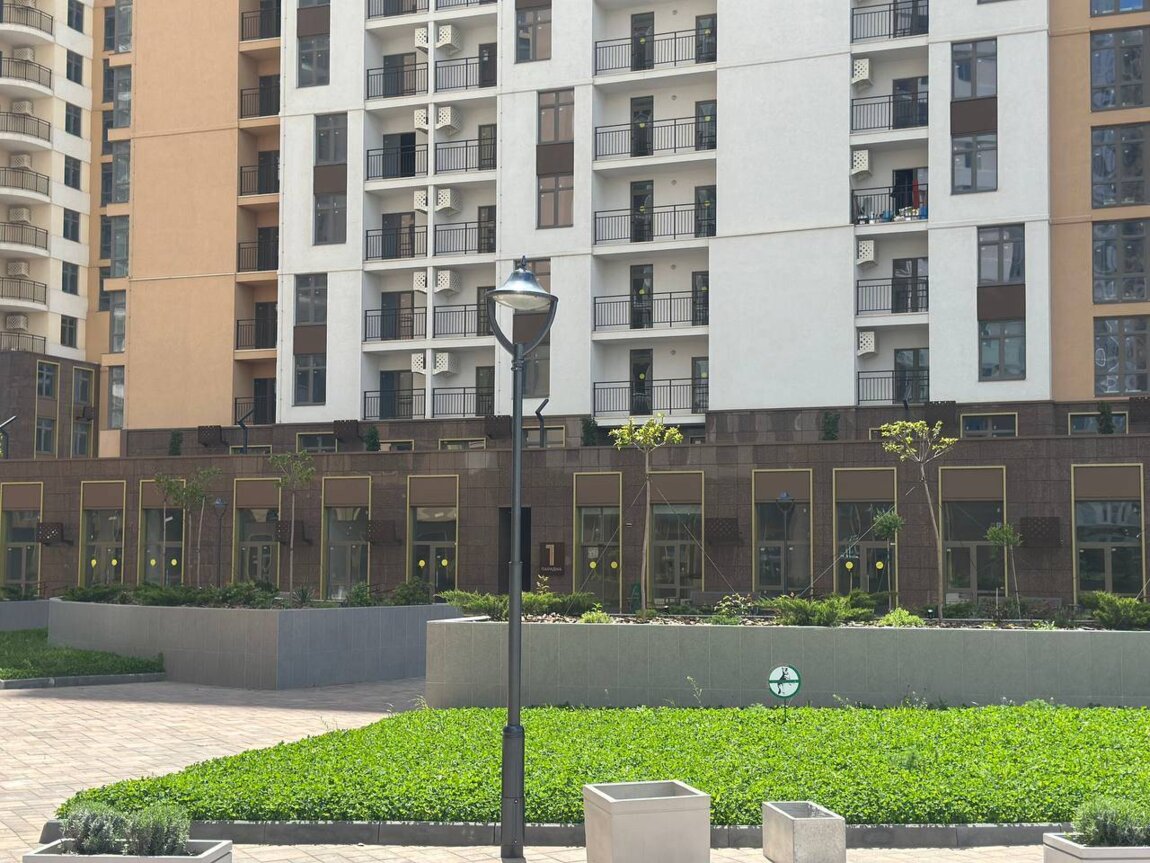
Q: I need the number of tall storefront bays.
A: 12